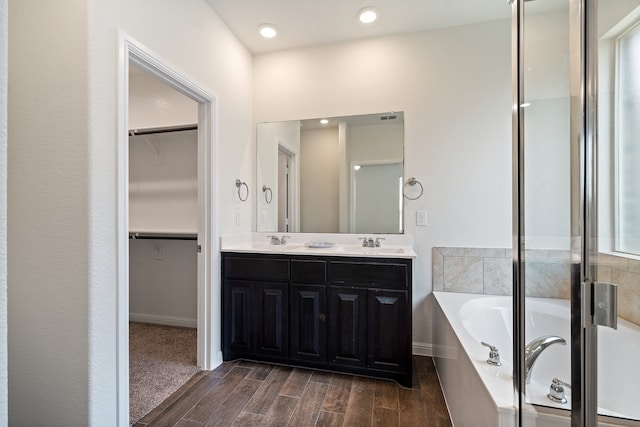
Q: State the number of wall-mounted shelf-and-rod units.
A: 2